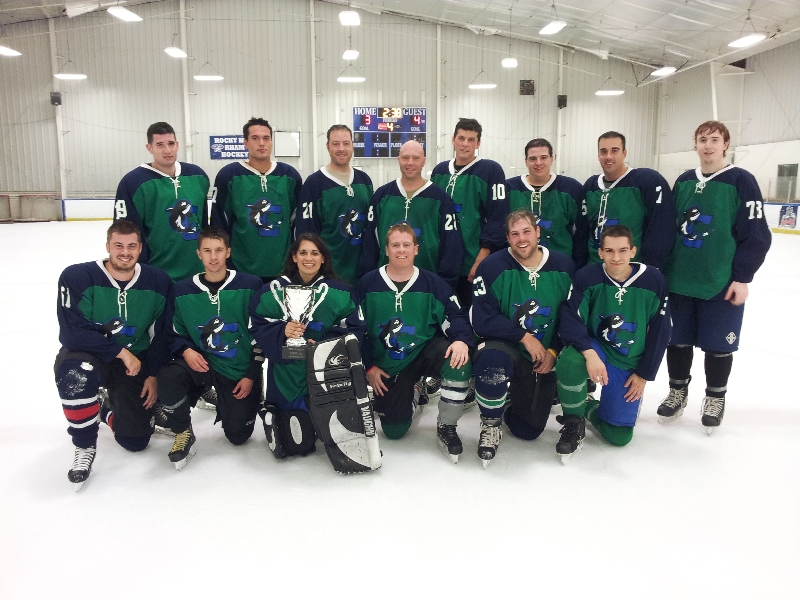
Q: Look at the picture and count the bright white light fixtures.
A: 14